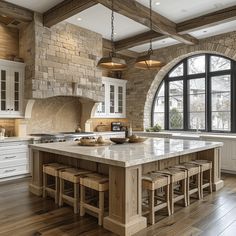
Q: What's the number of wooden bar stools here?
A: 7